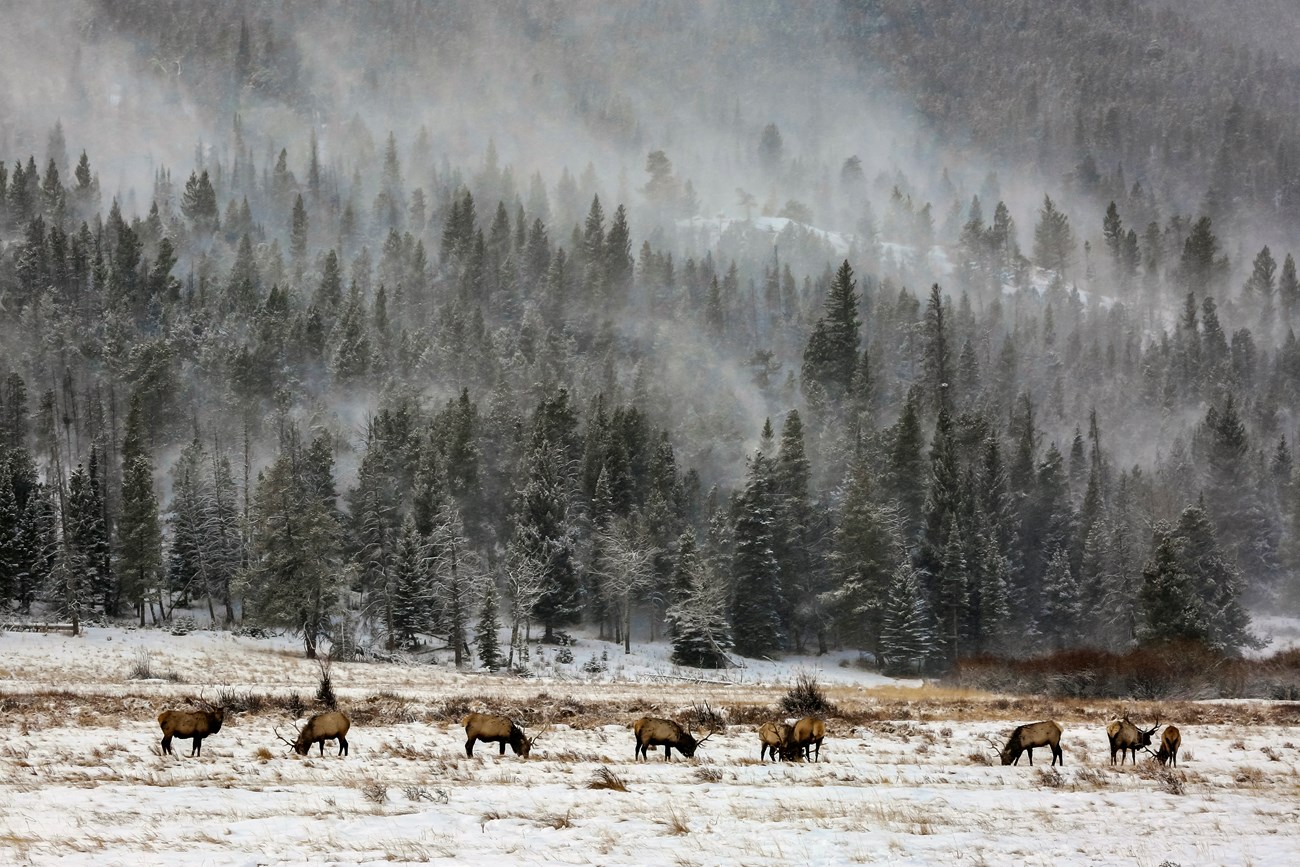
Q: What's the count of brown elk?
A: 9